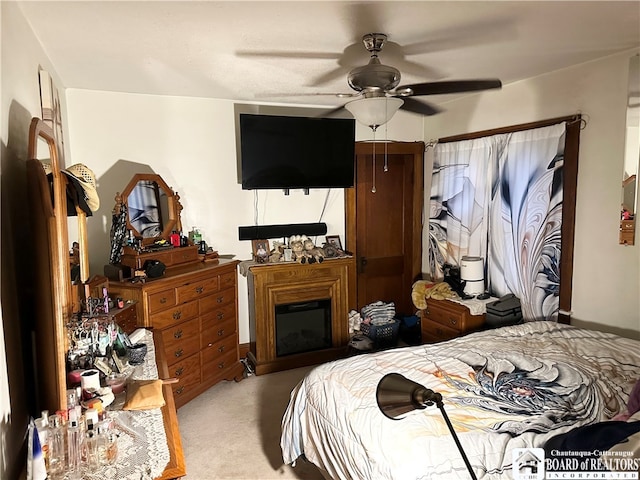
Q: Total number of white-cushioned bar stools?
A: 0